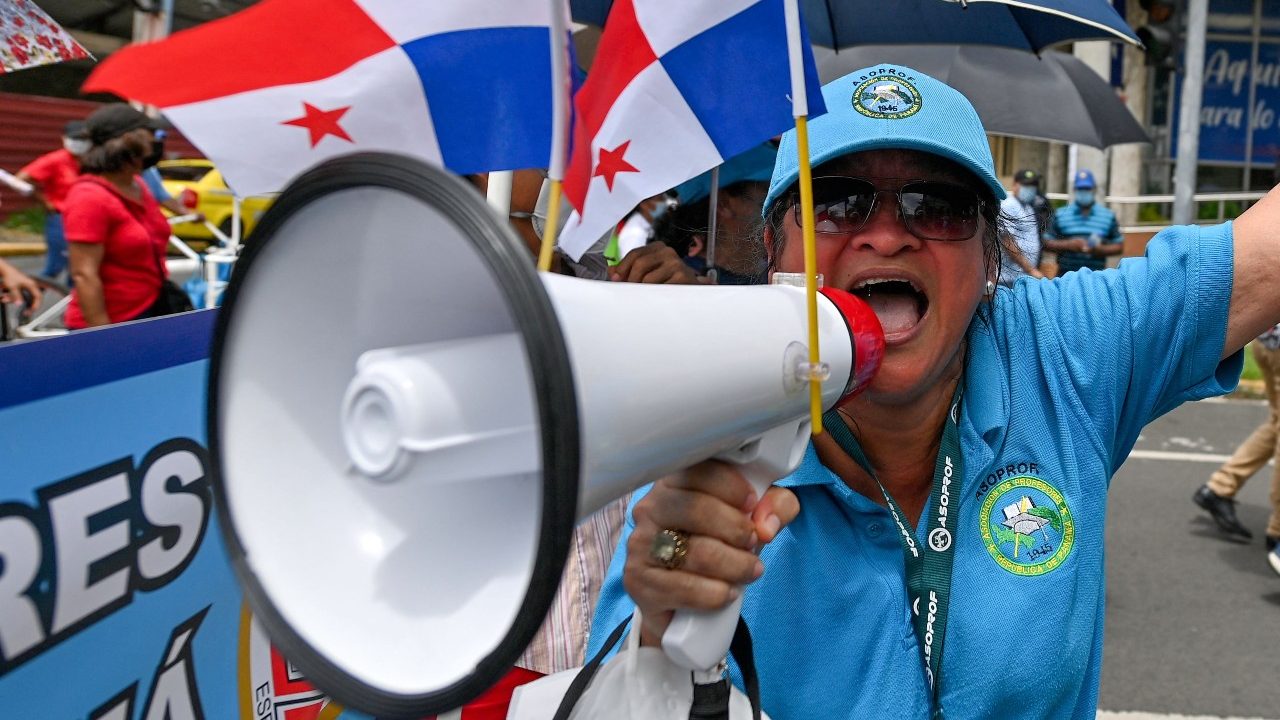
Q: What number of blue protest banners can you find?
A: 1